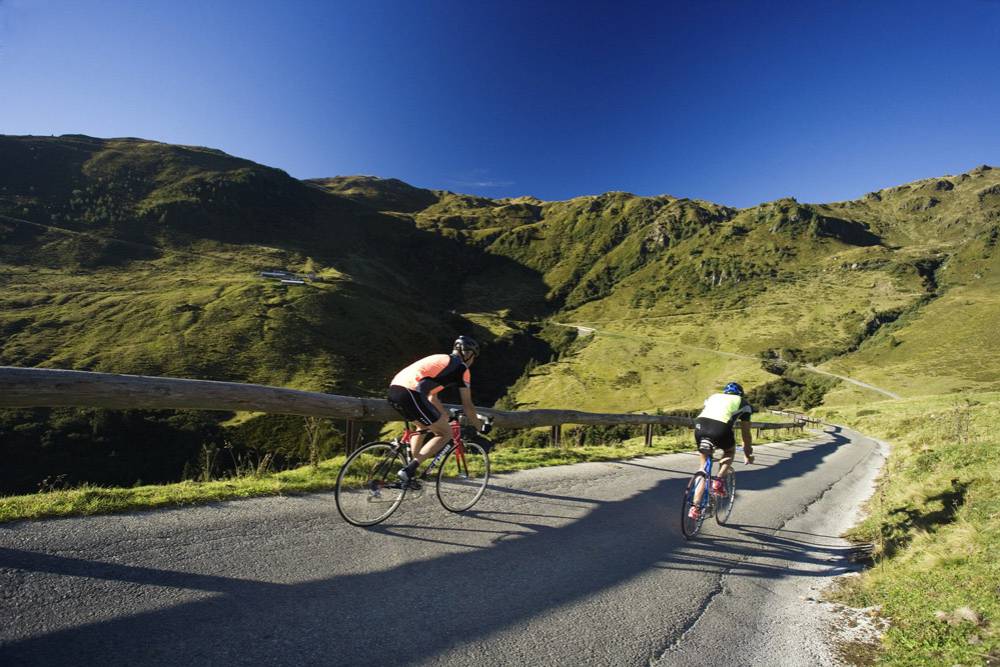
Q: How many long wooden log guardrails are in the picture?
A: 1